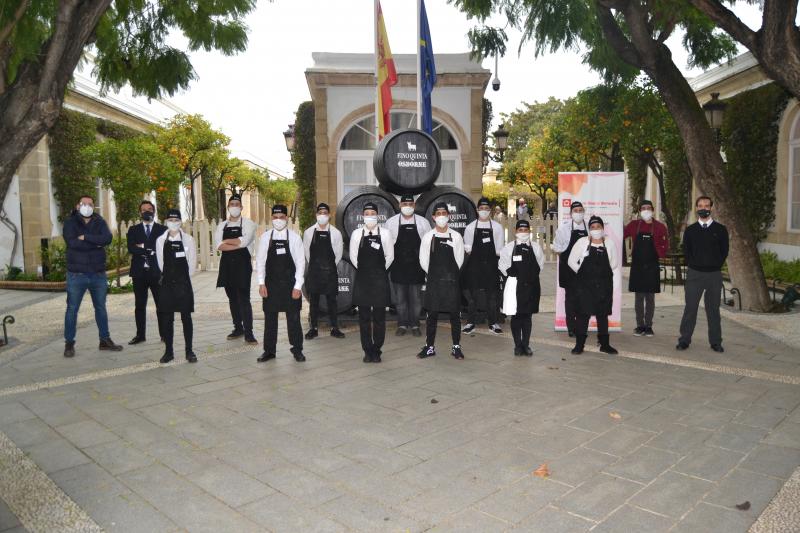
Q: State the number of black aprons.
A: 12